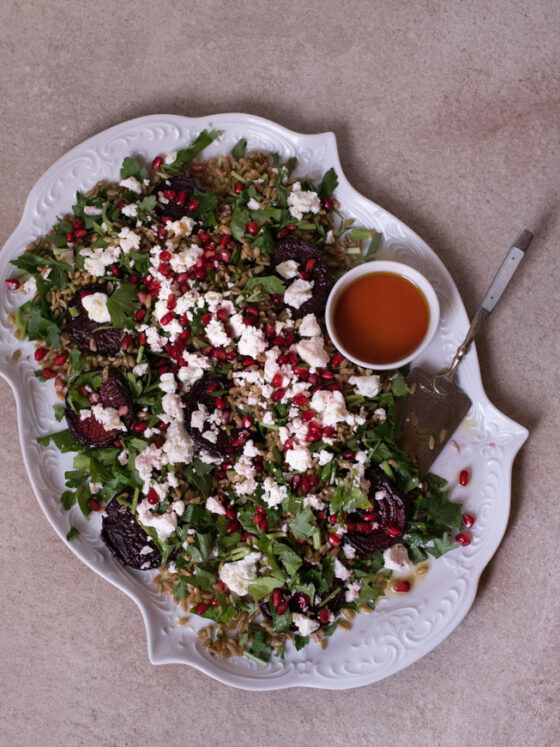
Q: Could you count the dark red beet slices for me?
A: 8